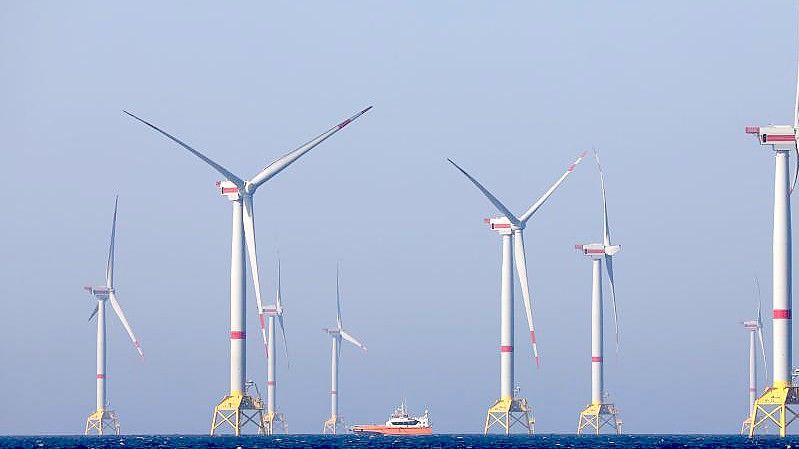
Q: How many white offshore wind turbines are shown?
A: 8